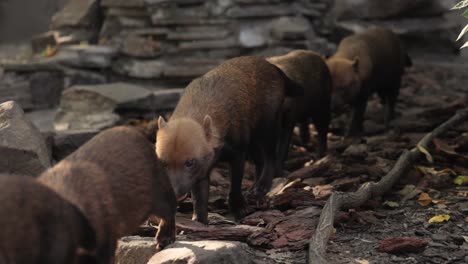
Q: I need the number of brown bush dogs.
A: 5